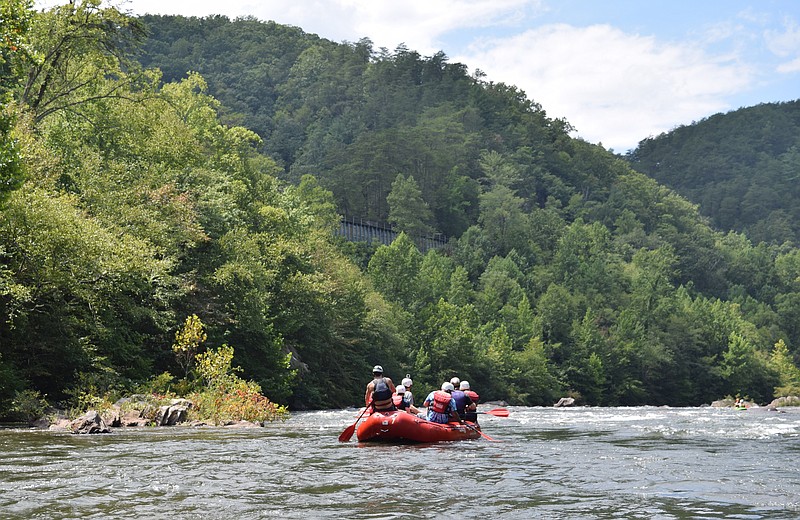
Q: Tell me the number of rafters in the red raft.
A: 6